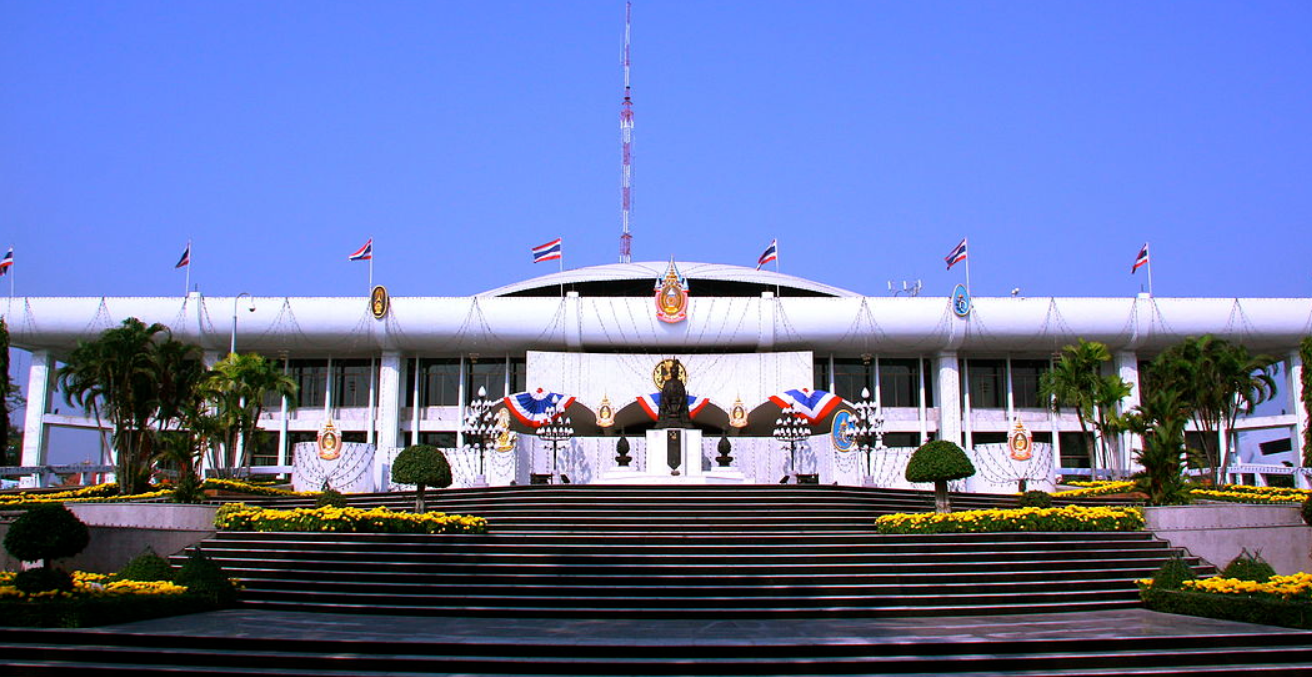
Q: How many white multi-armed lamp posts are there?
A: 4